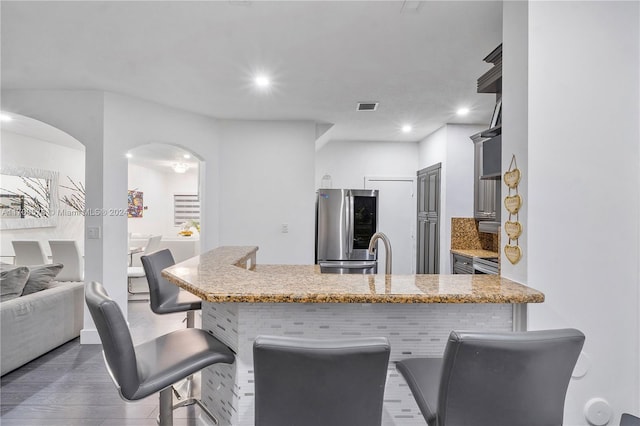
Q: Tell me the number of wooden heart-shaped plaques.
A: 4